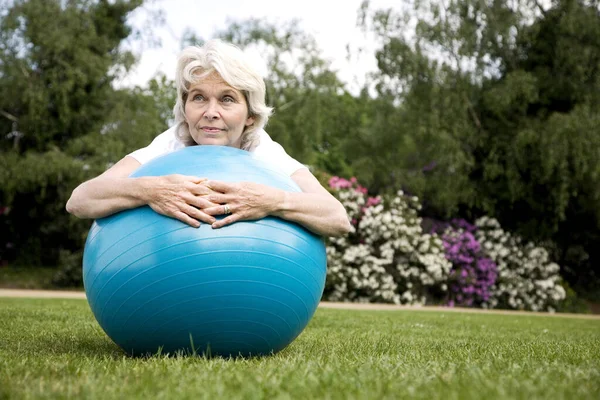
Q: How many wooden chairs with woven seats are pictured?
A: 0